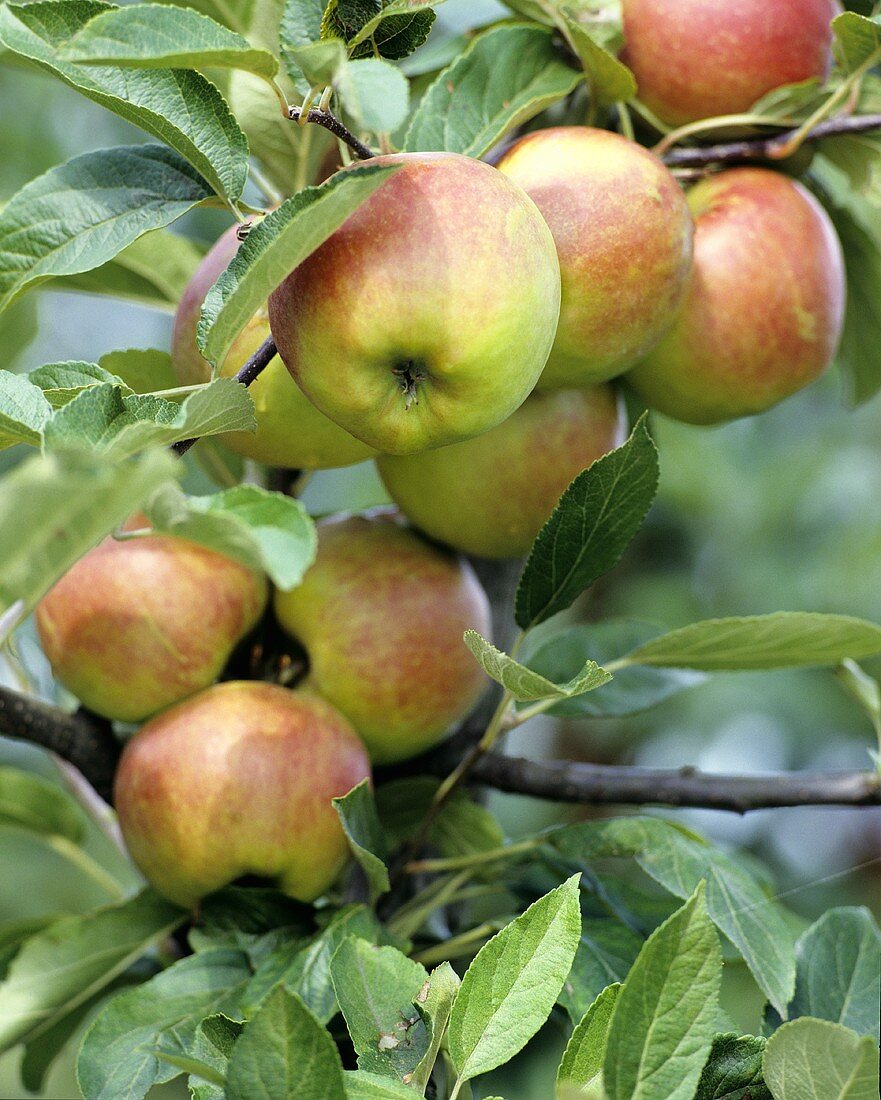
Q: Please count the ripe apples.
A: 9